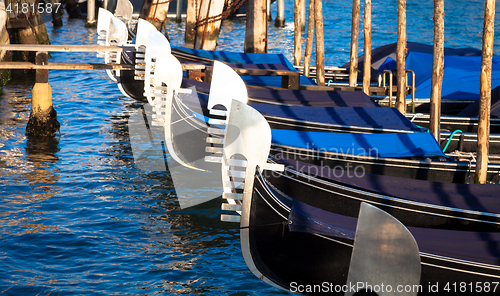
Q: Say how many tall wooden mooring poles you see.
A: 8